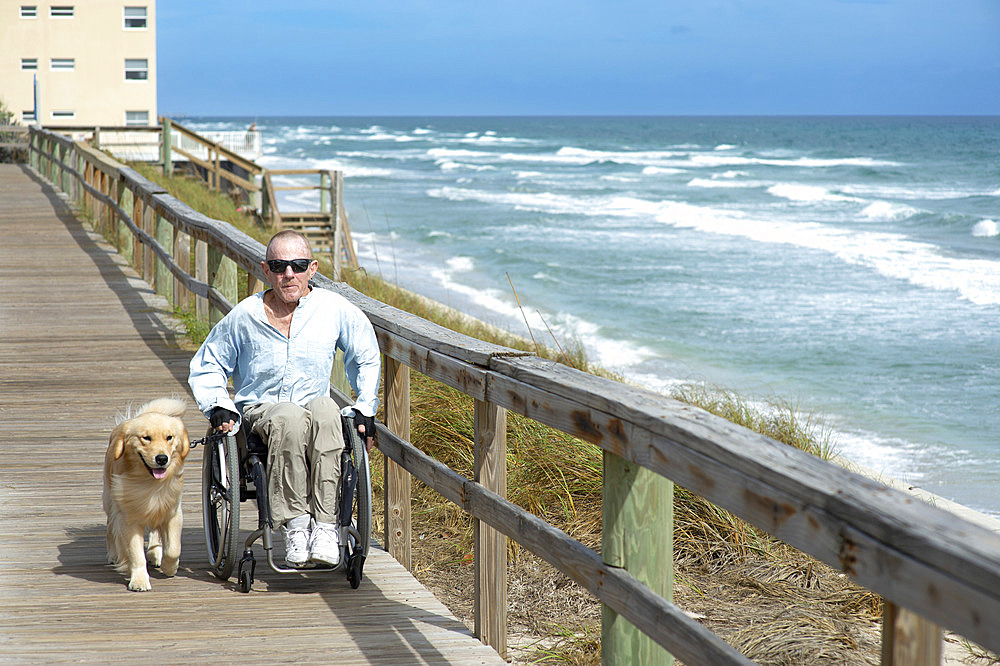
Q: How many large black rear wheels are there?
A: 2